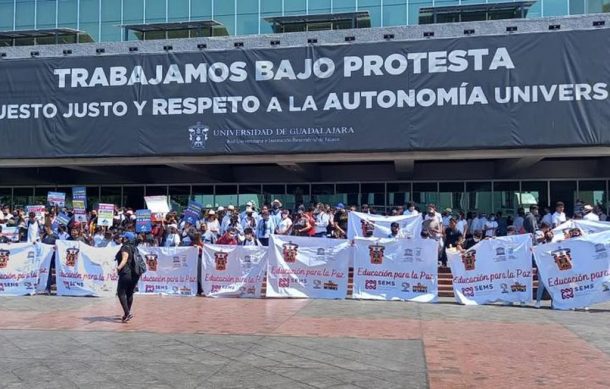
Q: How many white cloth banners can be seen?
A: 10